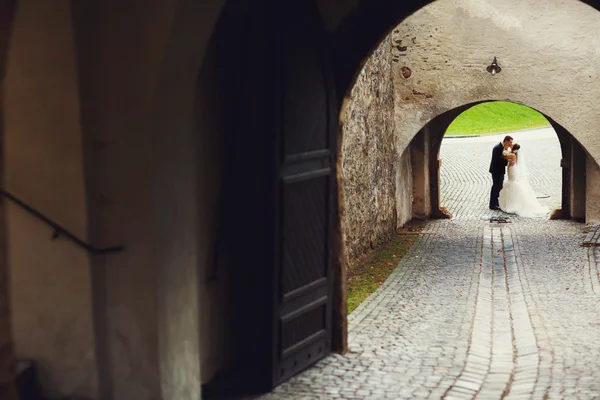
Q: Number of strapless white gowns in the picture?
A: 1